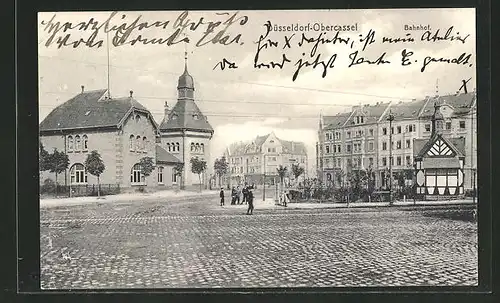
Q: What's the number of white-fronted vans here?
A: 0